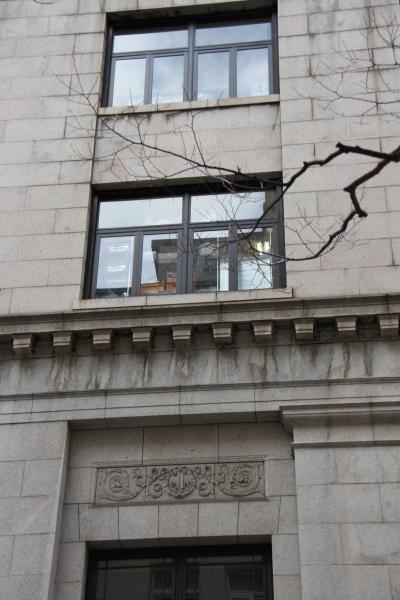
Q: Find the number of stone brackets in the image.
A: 10